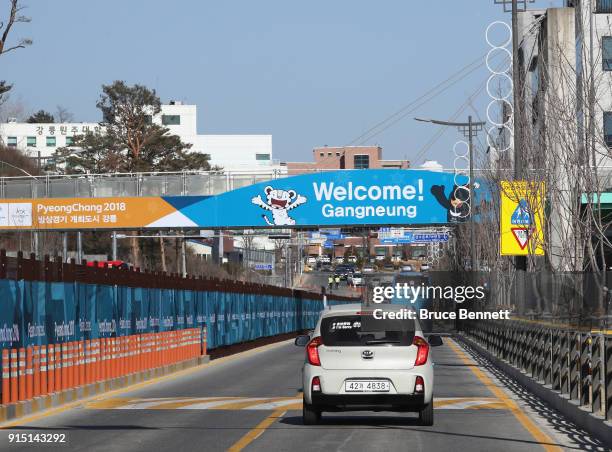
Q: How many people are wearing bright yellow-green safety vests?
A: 2